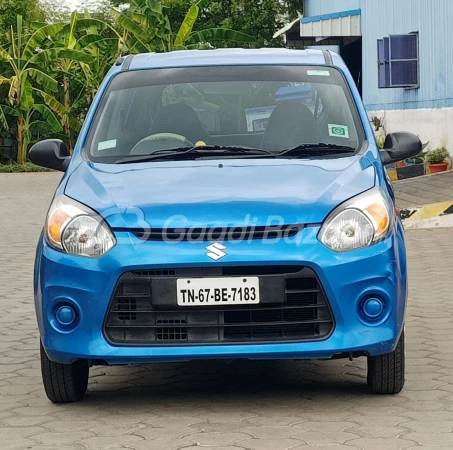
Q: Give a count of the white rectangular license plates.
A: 1